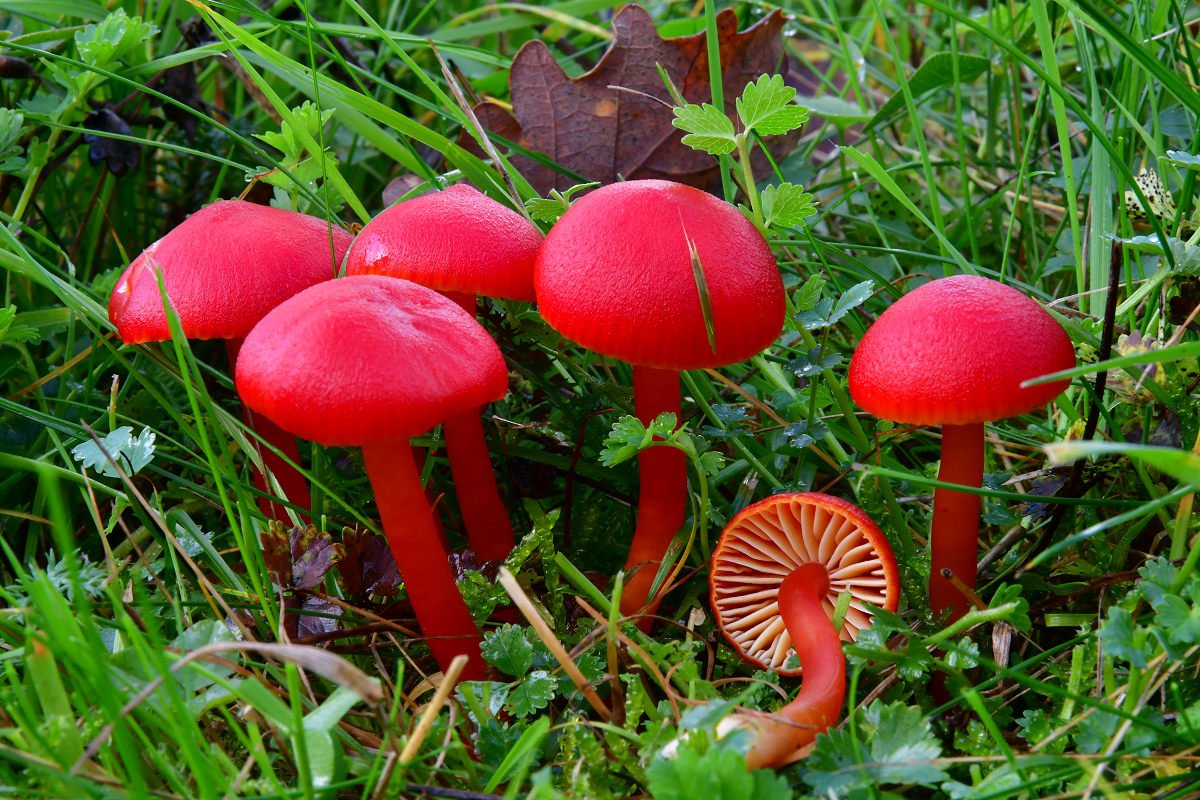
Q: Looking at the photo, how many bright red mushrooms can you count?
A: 6